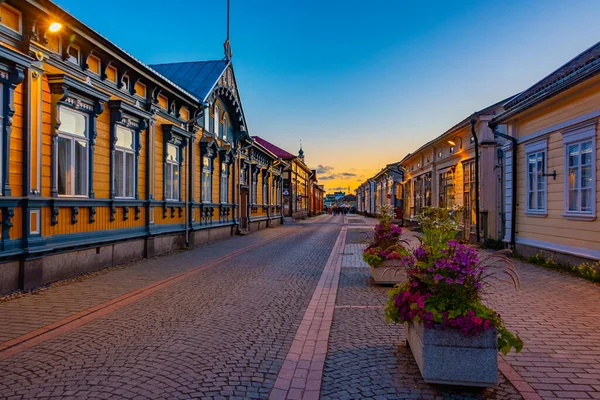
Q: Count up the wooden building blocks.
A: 0